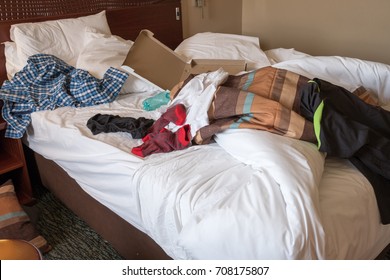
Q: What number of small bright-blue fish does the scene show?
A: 0